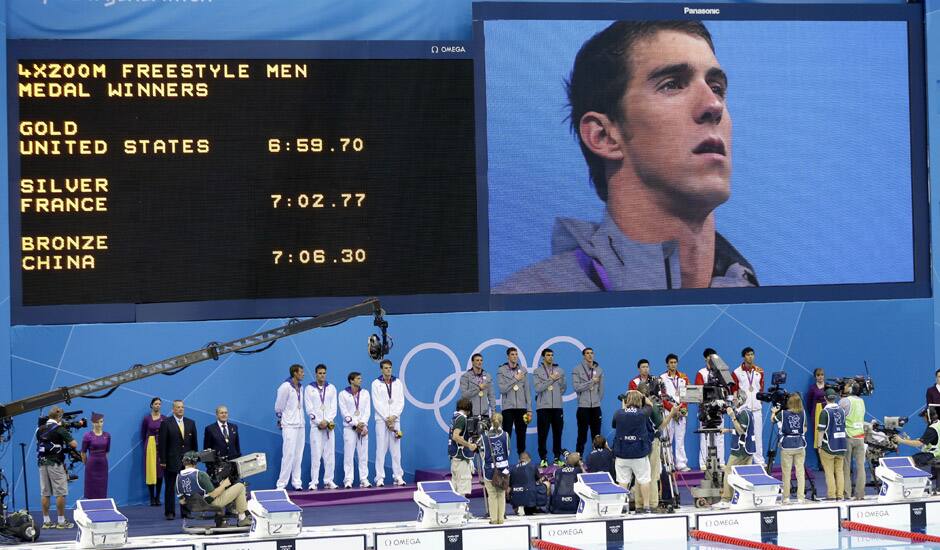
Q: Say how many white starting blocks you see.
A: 6